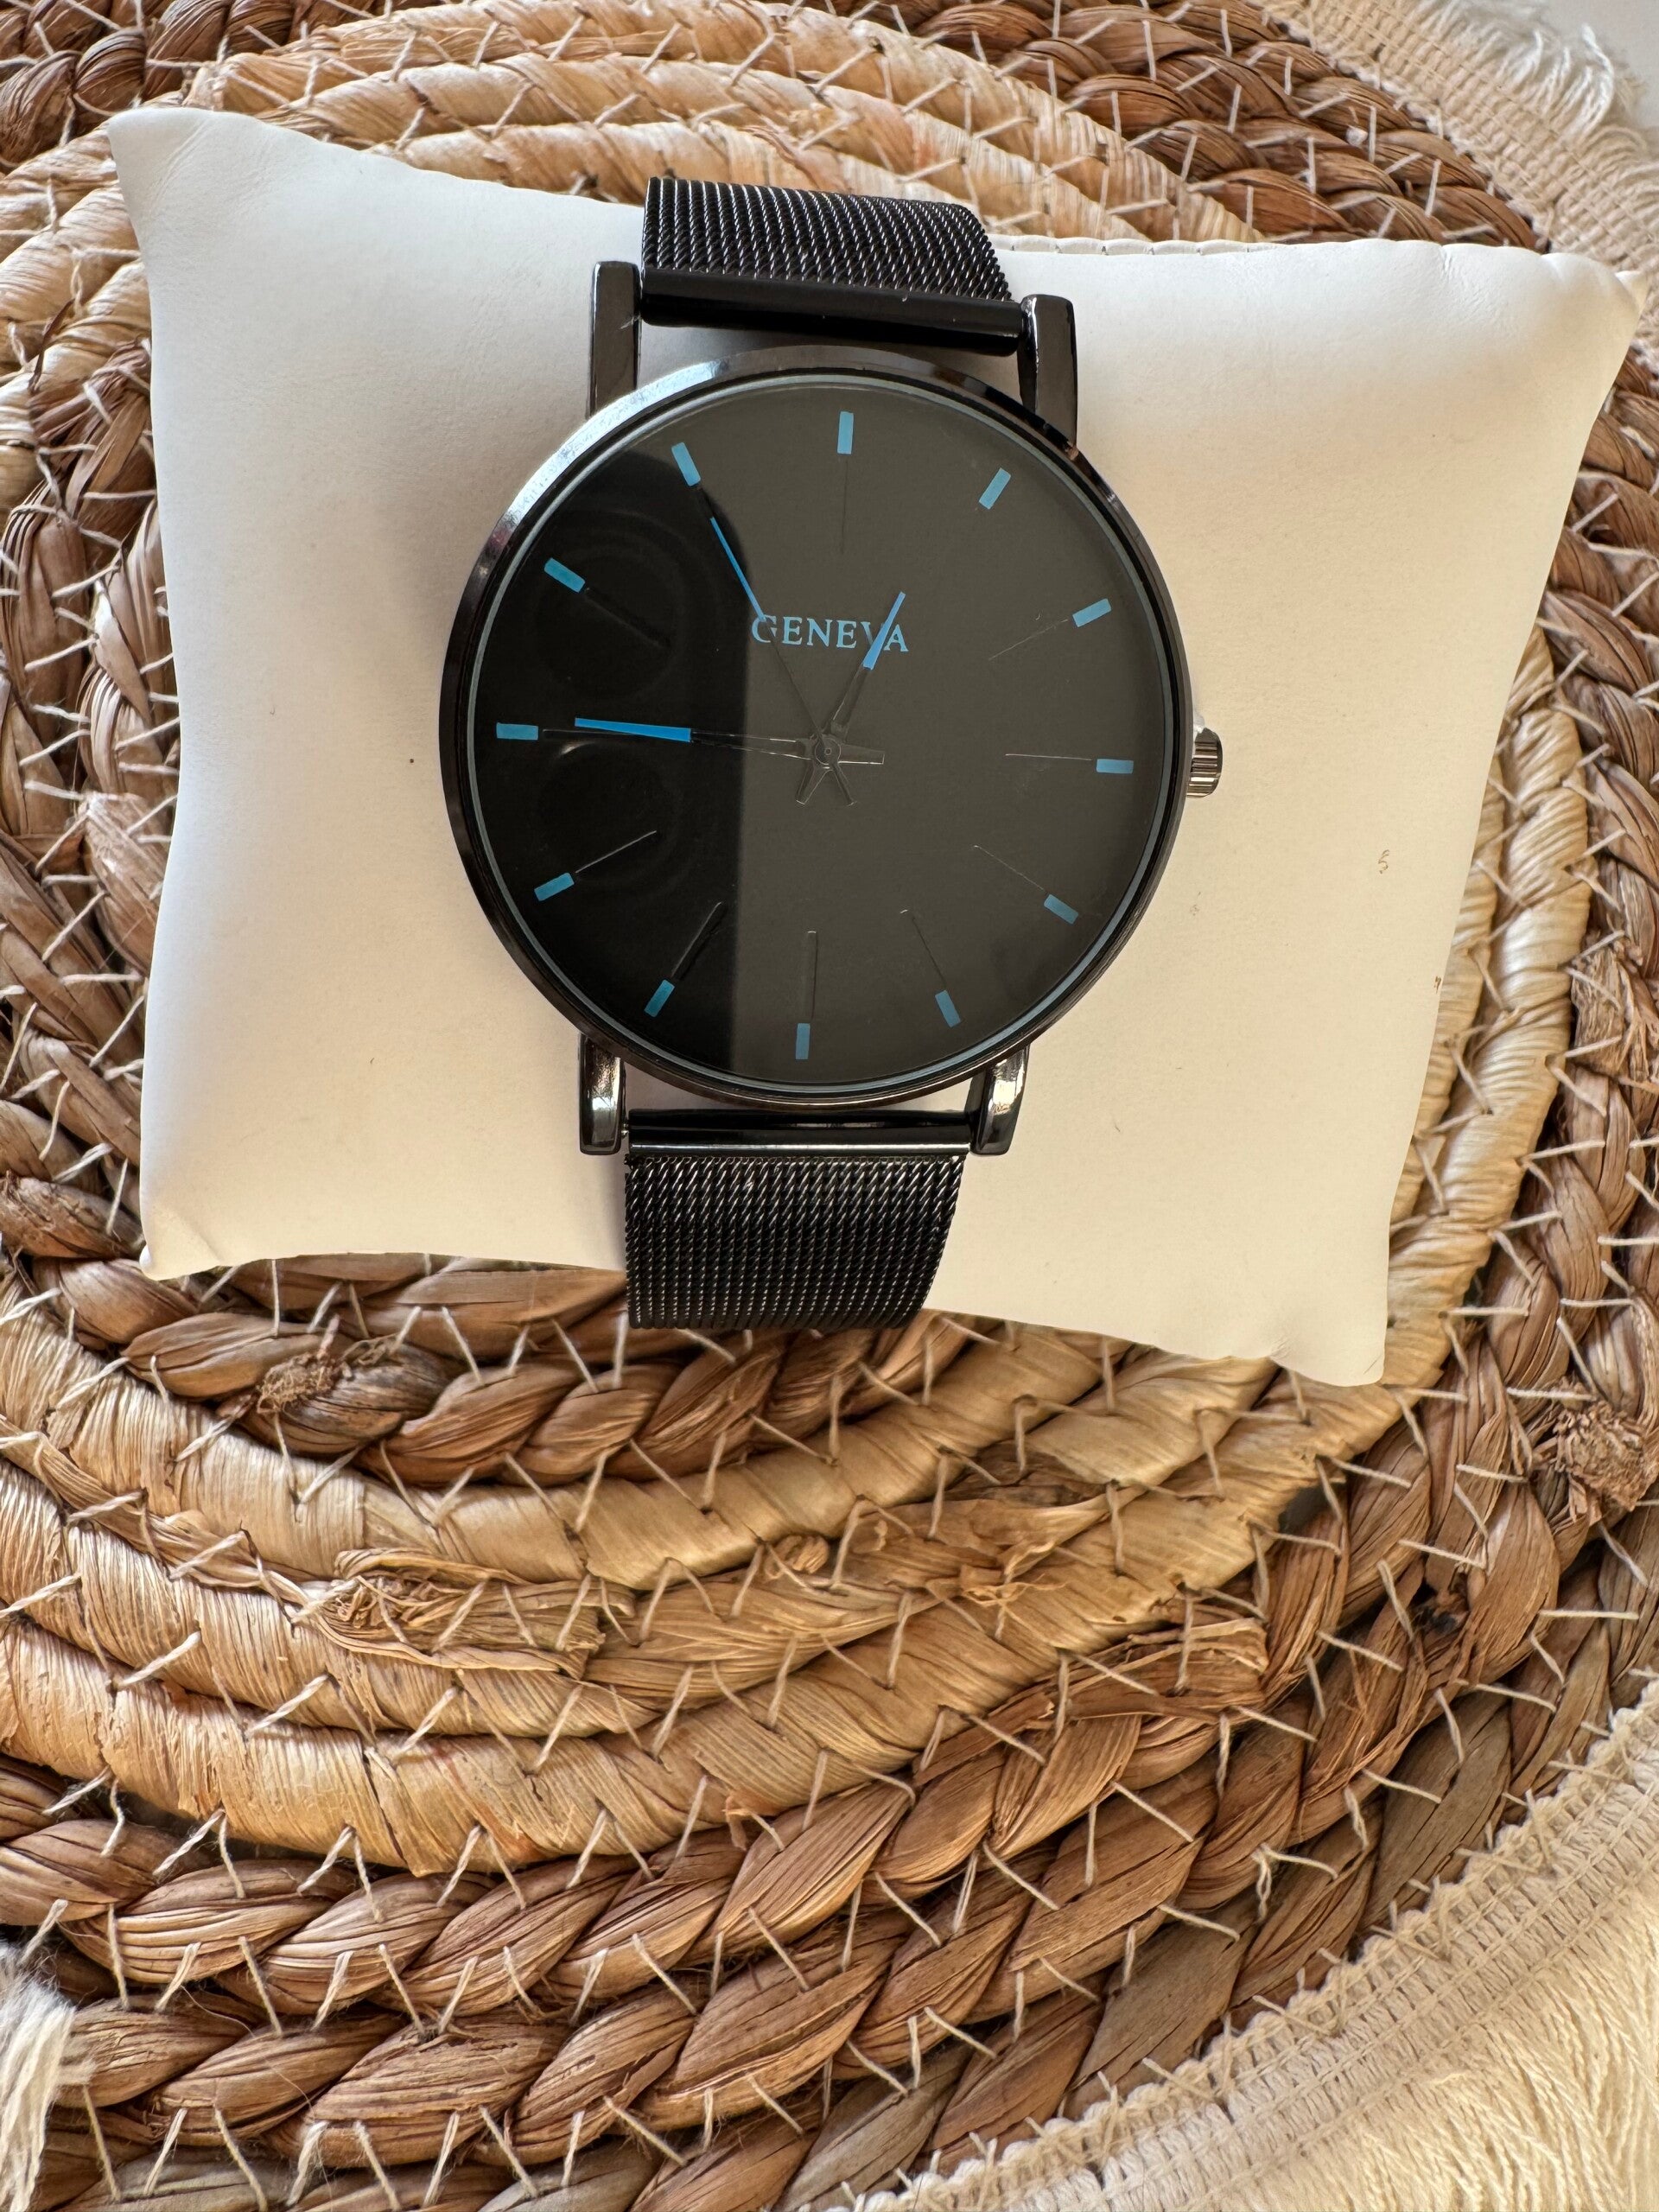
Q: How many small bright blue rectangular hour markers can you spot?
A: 12